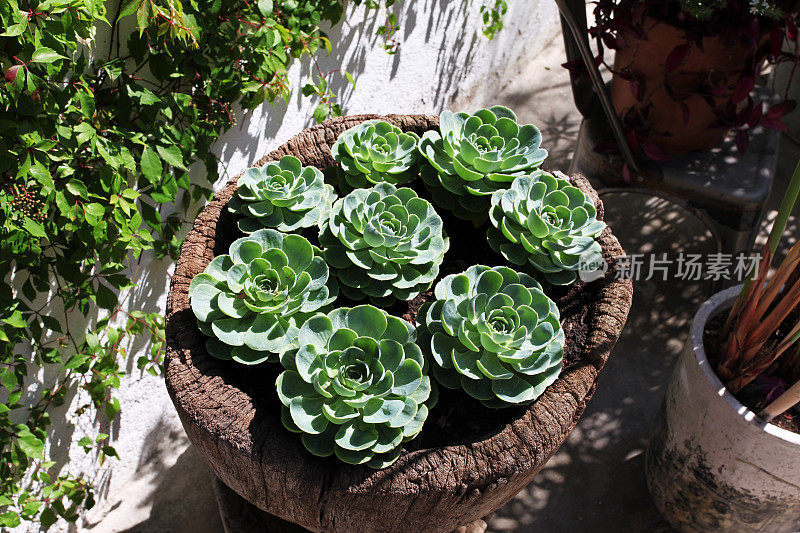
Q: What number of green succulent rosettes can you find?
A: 8